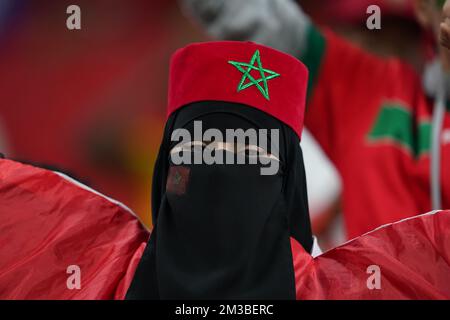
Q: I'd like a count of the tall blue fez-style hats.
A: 0